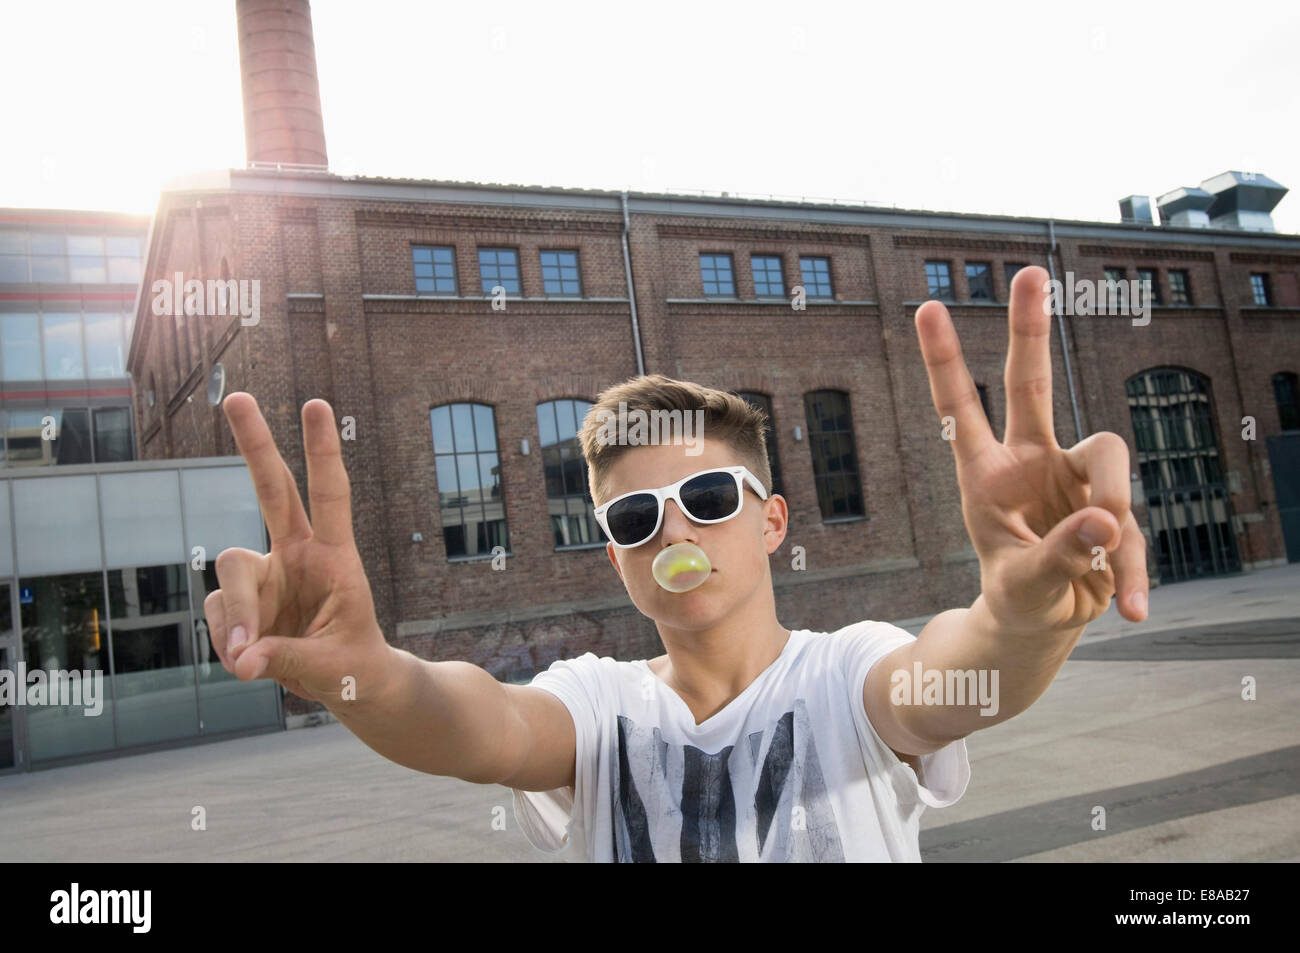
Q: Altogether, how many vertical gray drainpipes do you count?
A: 2